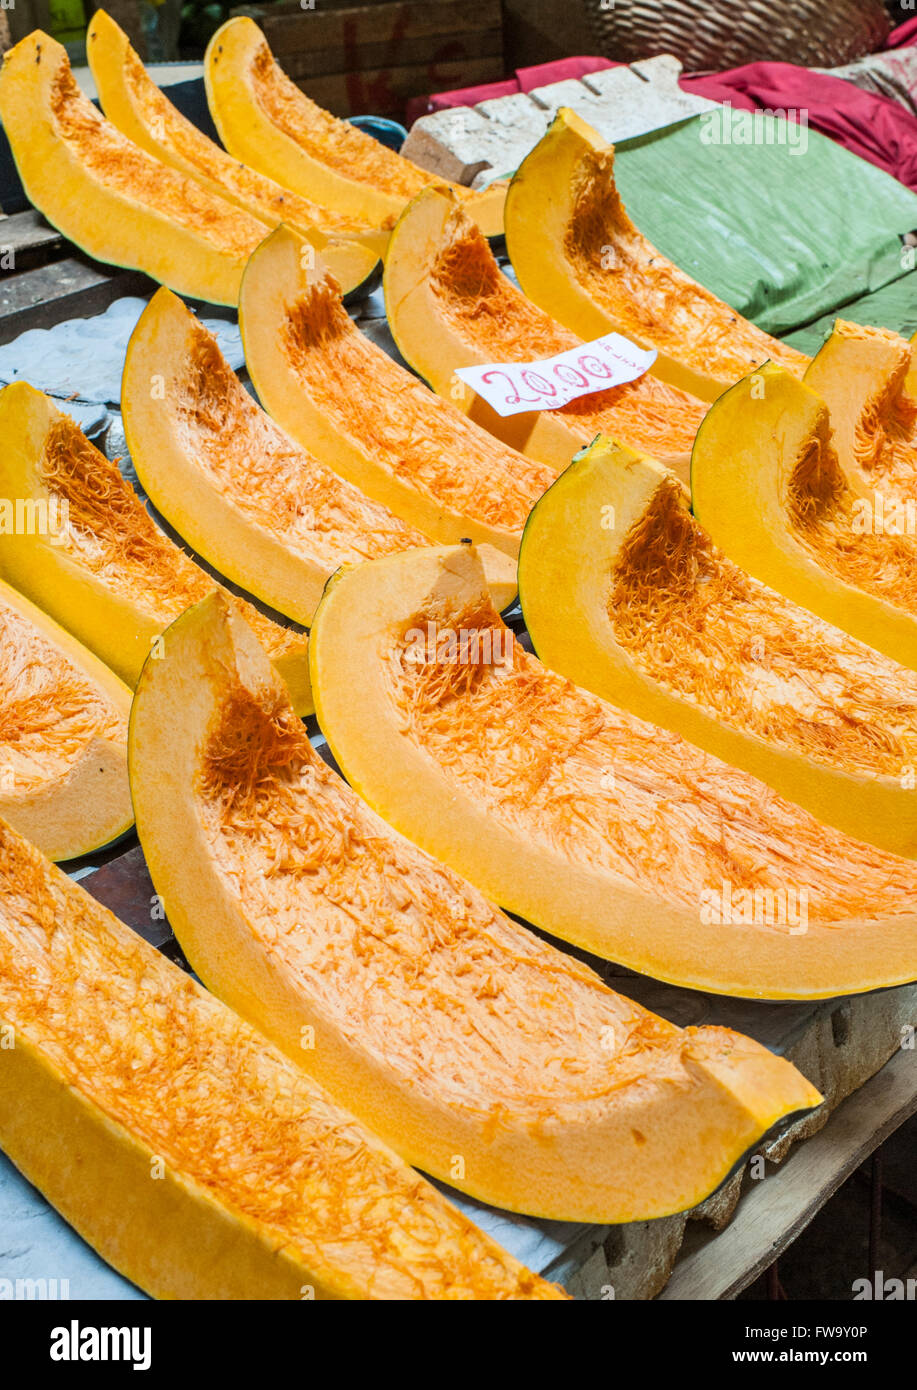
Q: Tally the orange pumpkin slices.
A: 15